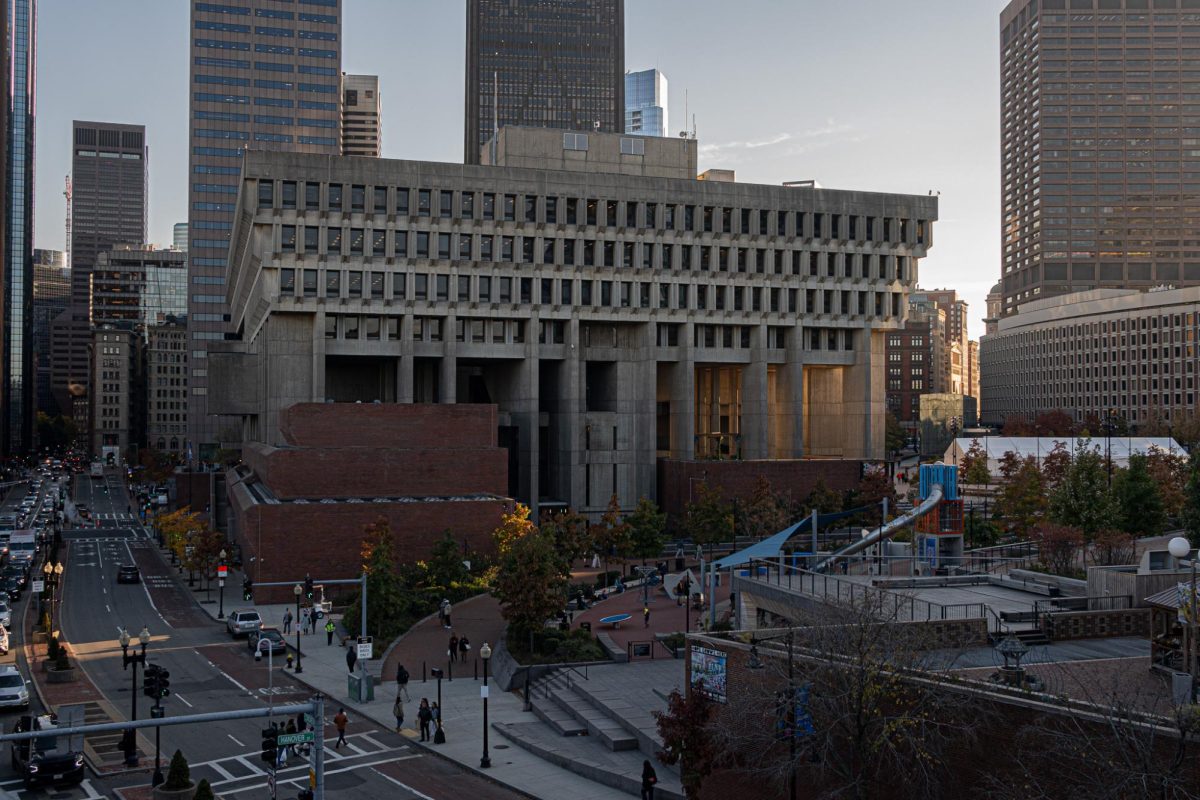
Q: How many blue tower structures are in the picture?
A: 1